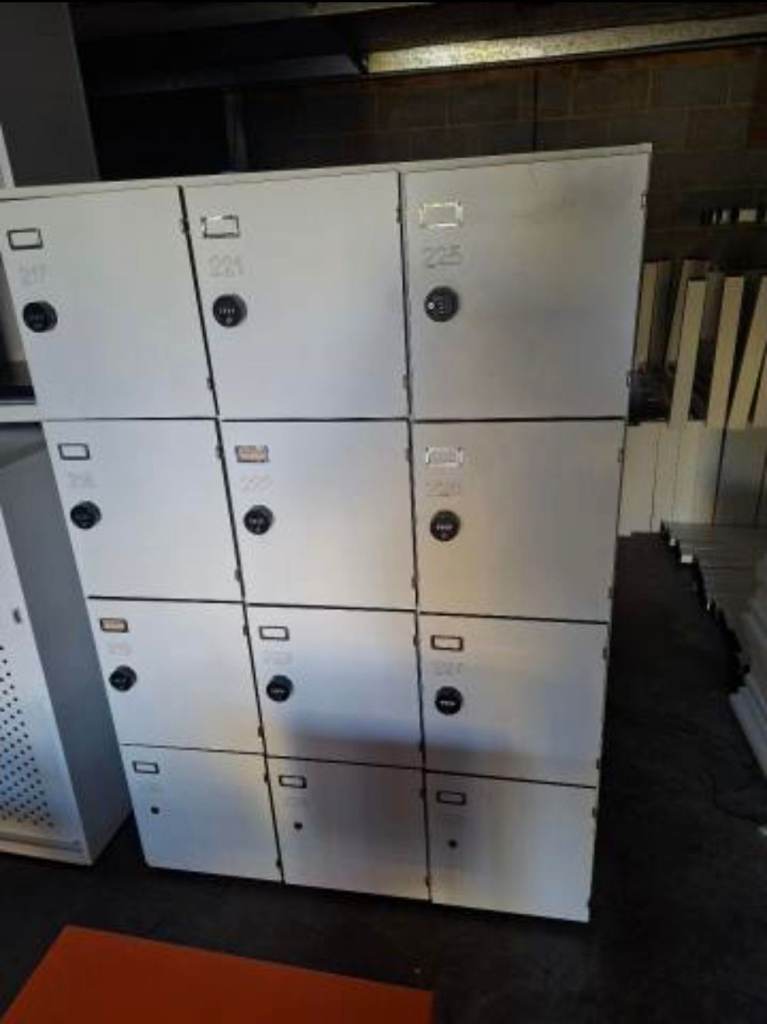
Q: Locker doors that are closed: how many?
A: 12